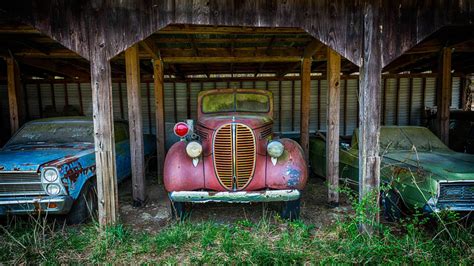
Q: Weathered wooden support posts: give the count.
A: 8